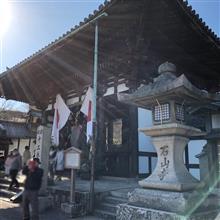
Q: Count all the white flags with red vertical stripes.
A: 2